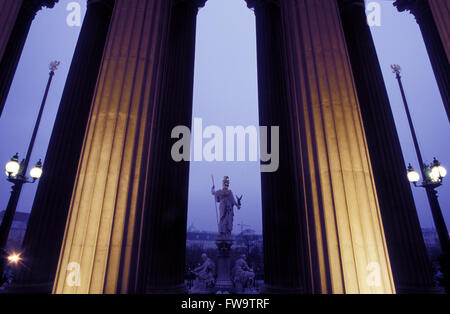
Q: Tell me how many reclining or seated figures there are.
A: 2